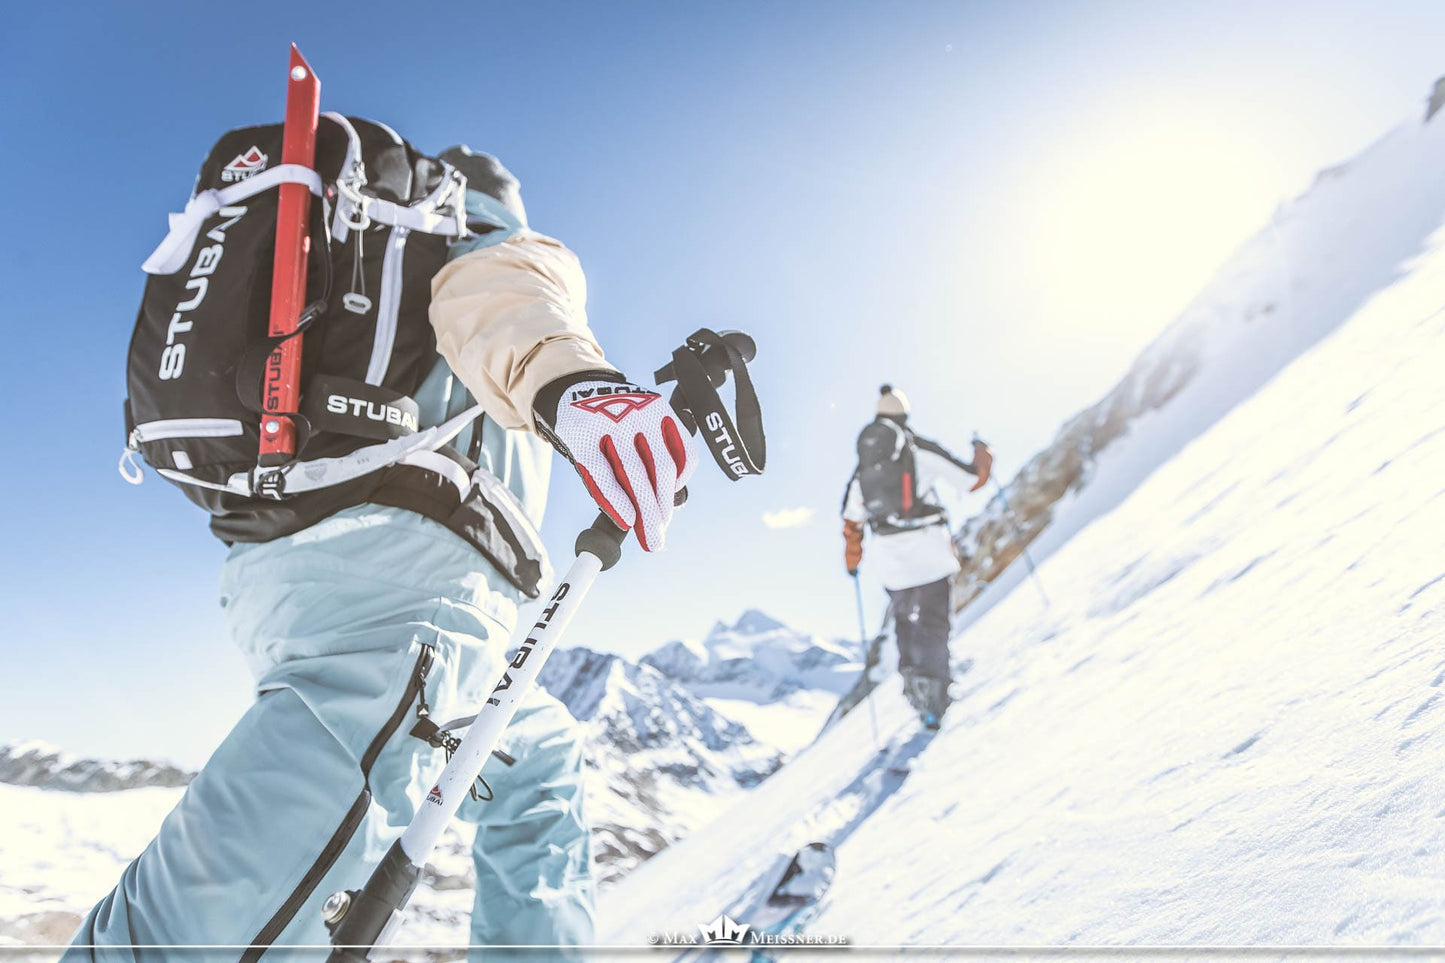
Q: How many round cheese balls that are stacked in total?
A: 0